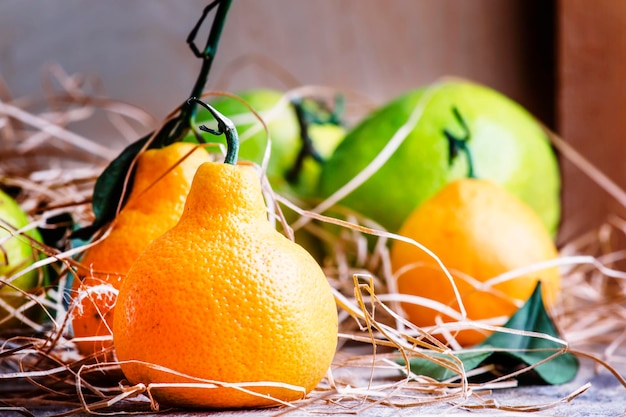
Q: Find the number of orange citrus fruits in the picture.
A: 3